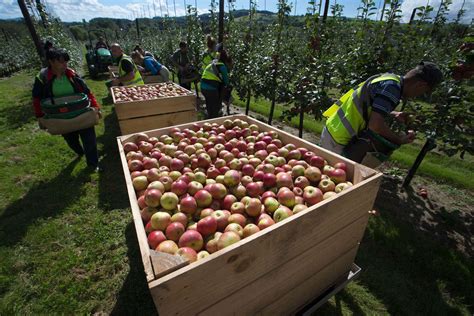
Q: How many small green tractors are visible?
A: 1